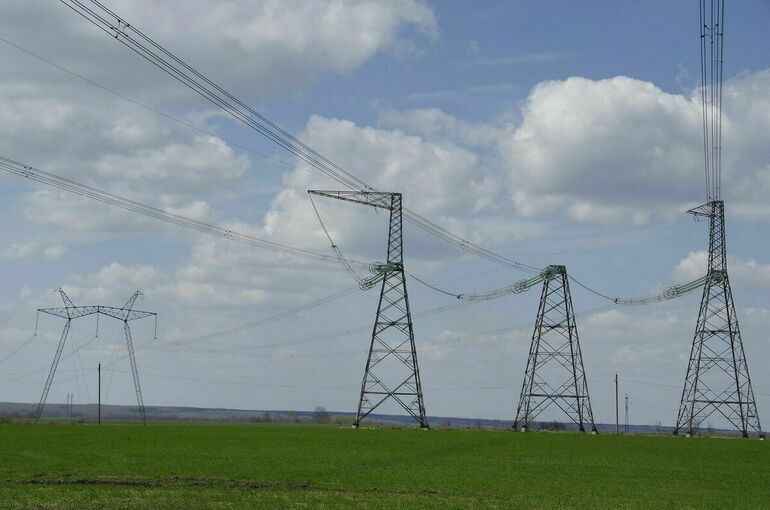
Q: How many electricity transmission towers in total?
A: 4